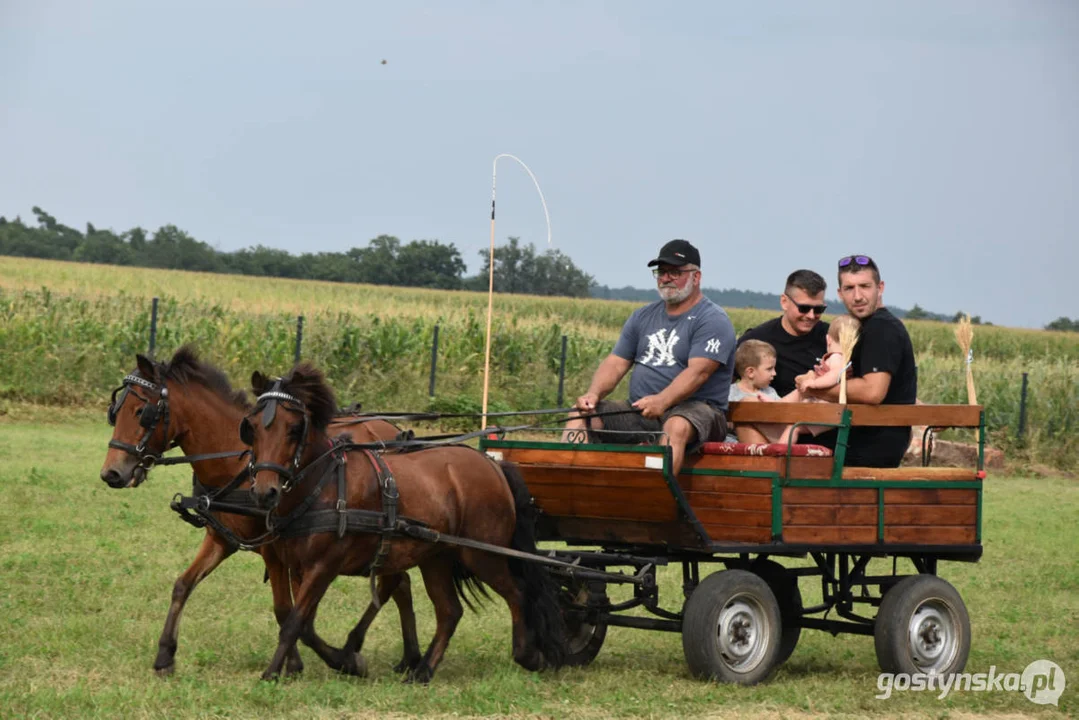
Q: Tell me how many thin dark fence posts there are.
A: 5